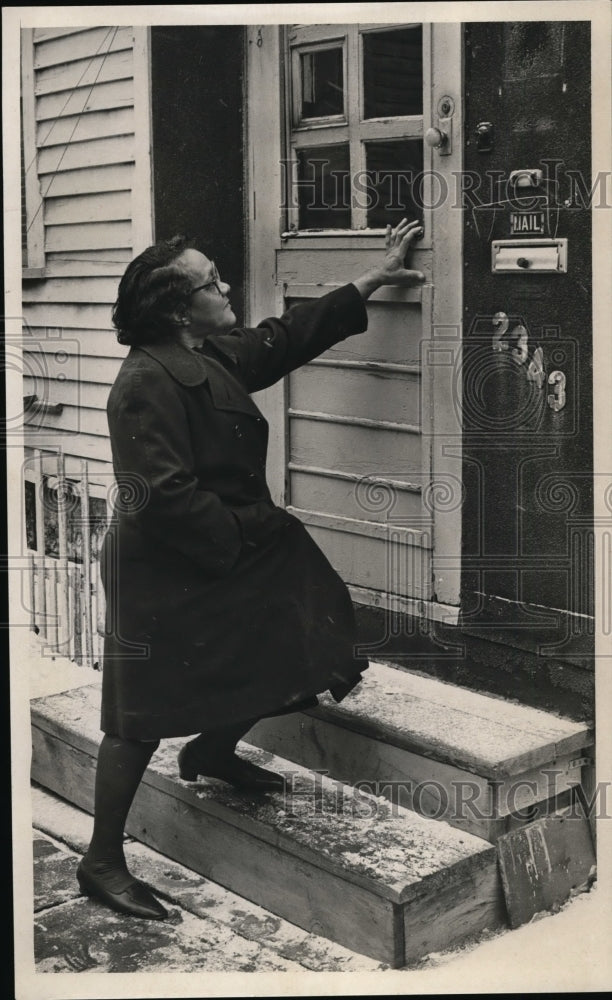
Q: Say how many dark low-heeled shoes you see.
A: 2